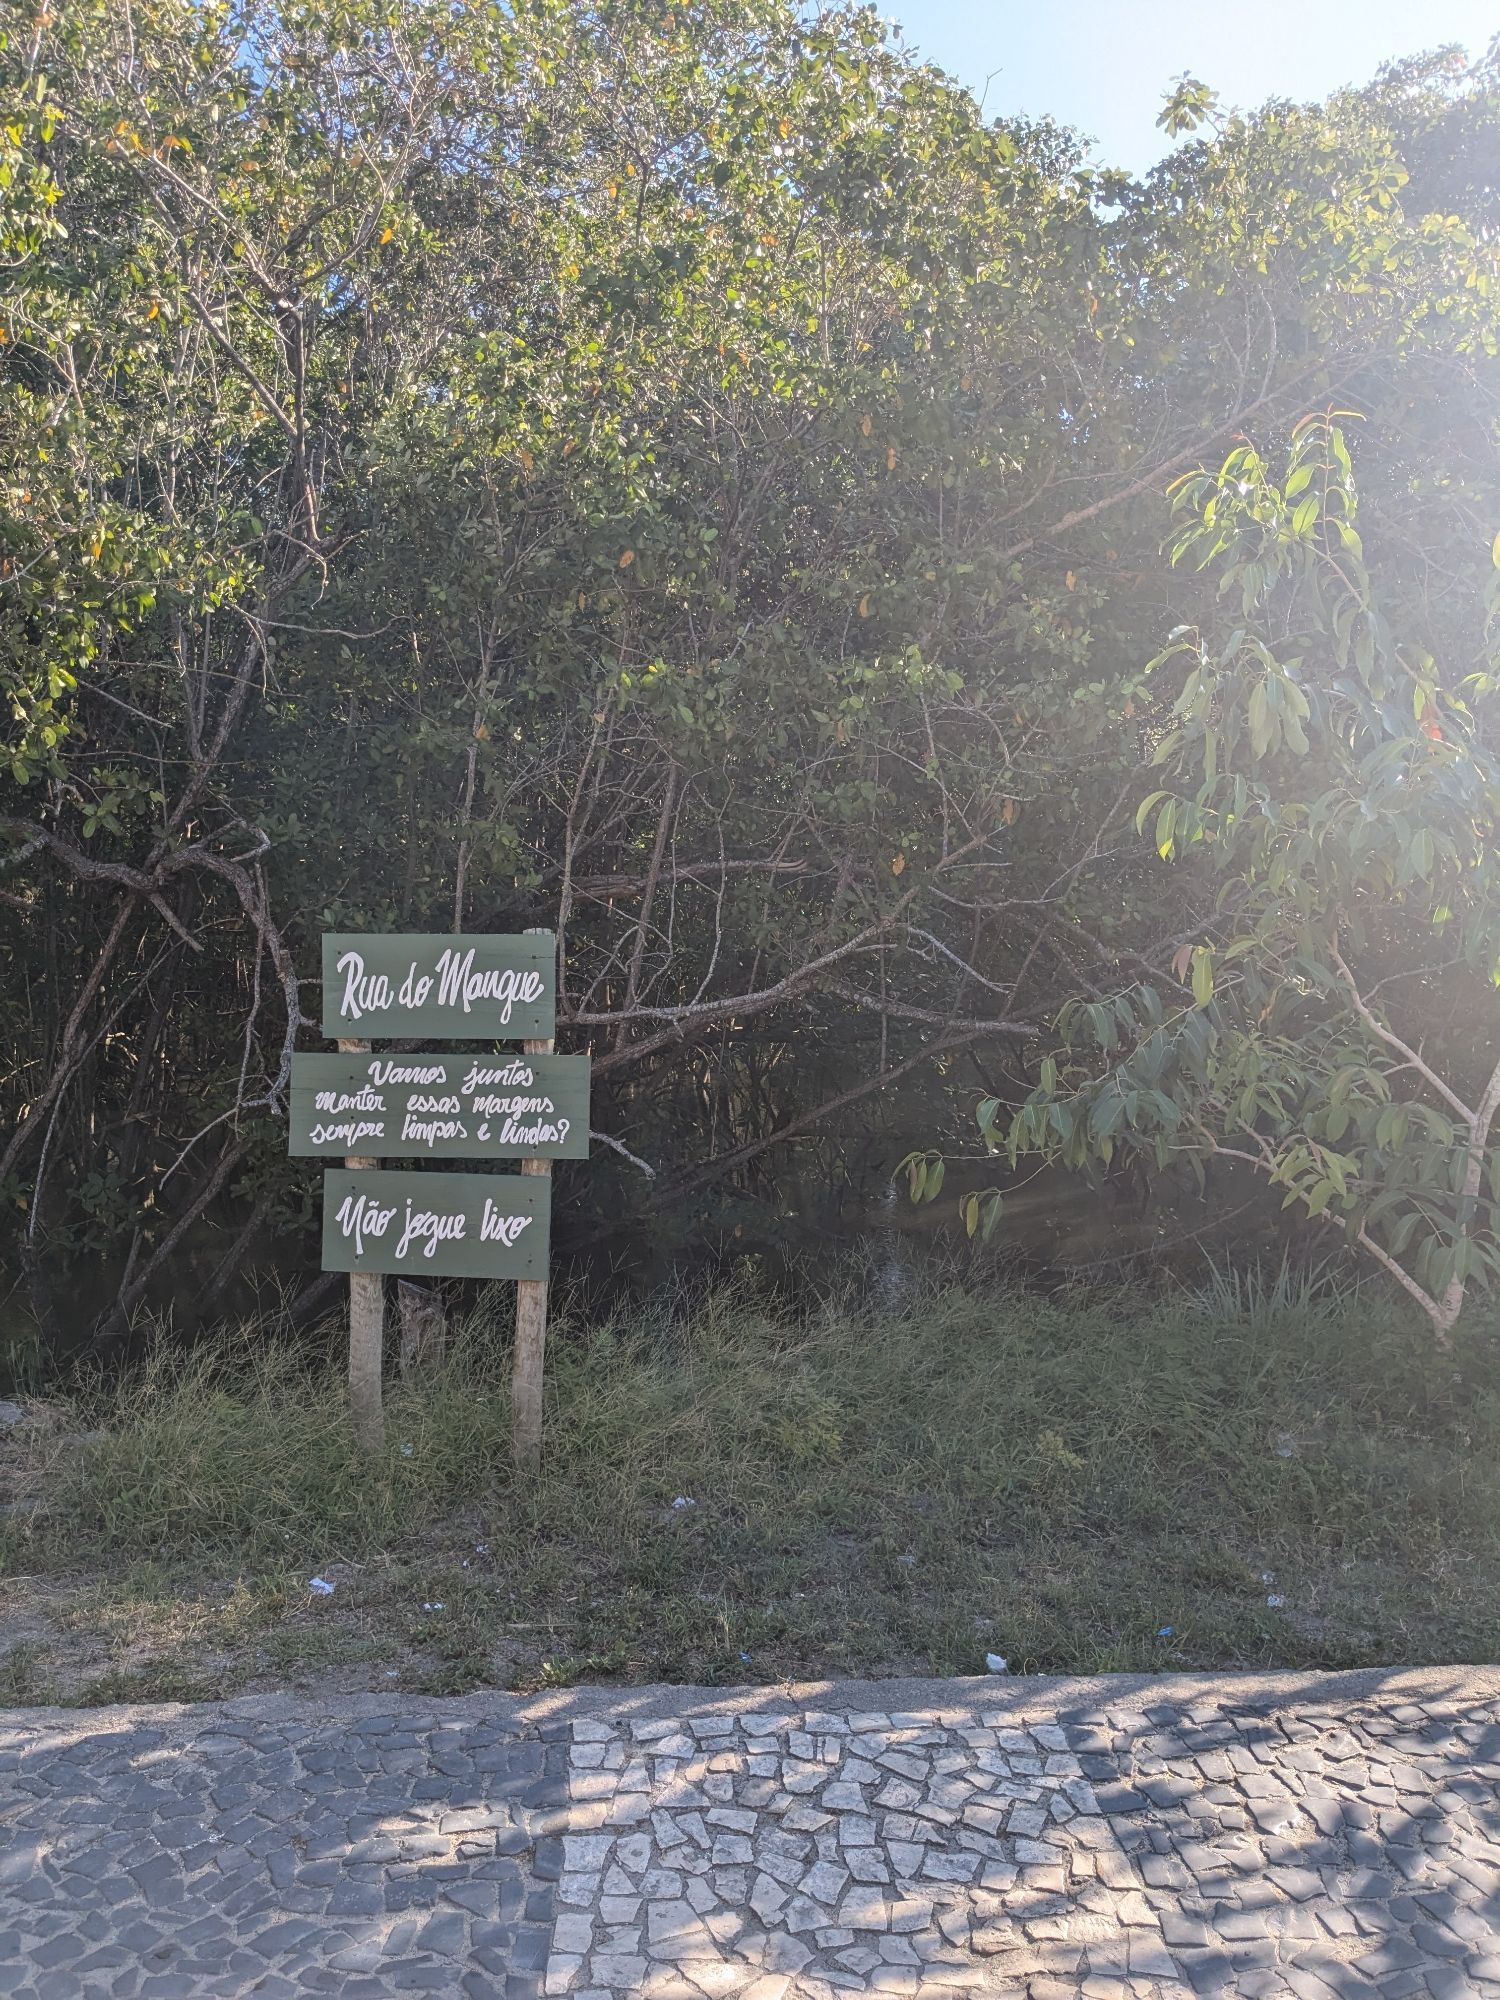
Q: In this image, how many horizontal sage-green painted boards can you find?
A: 3